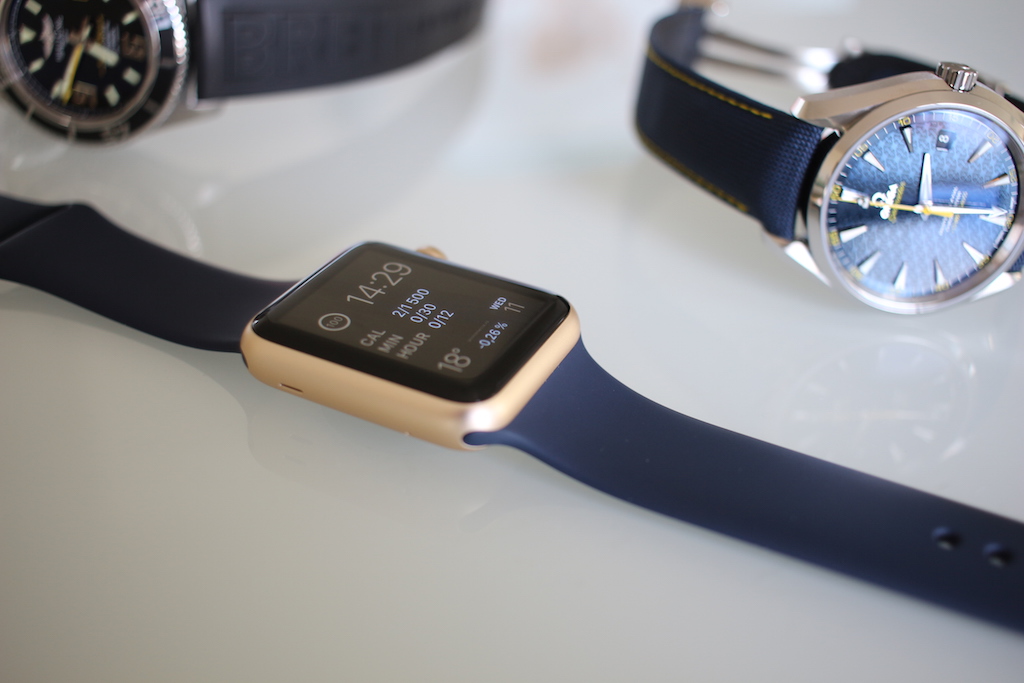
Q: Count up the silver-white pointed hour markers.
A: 11